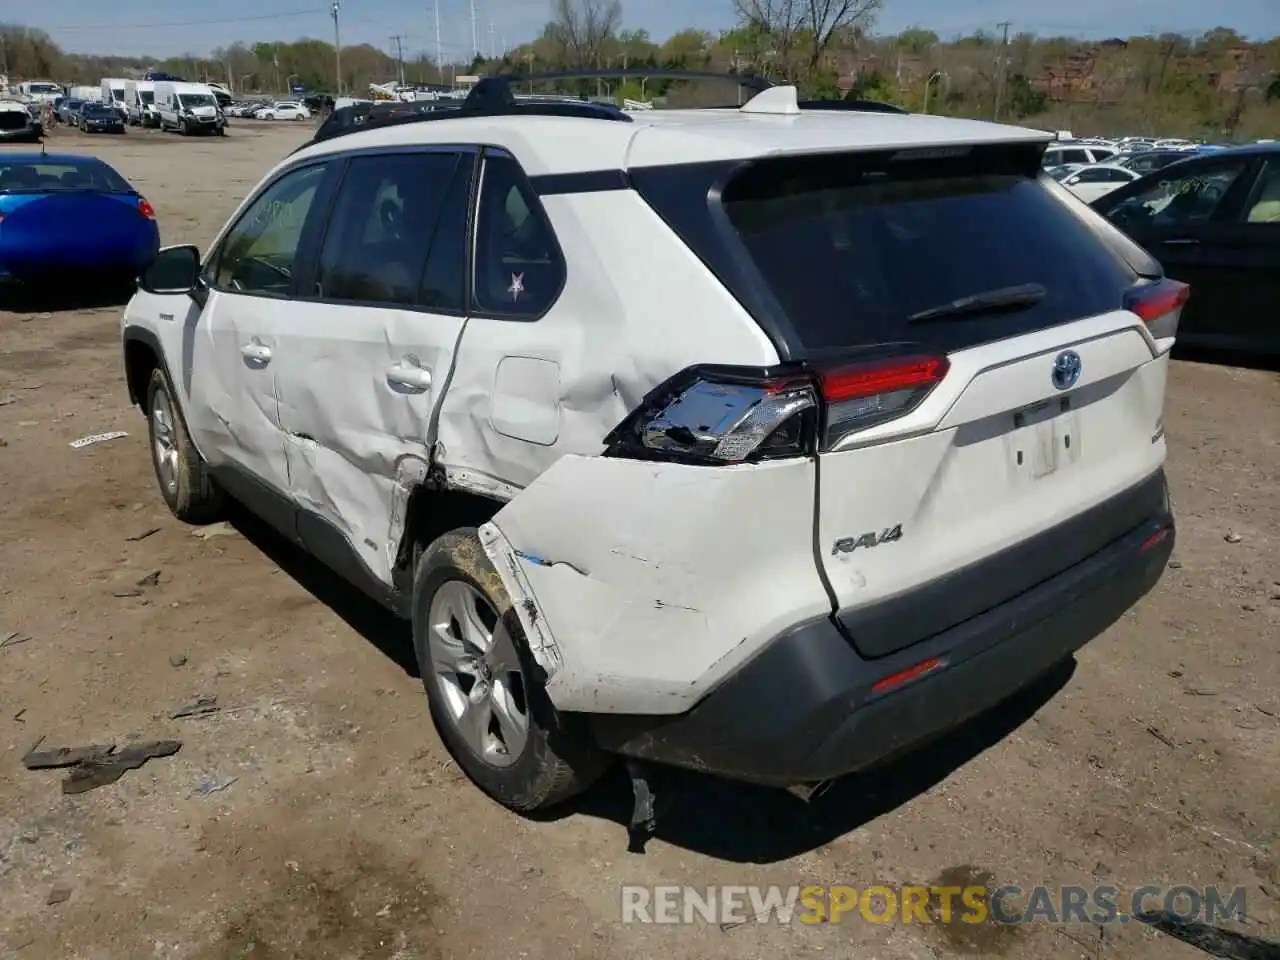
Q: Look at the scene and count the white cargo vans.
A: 3